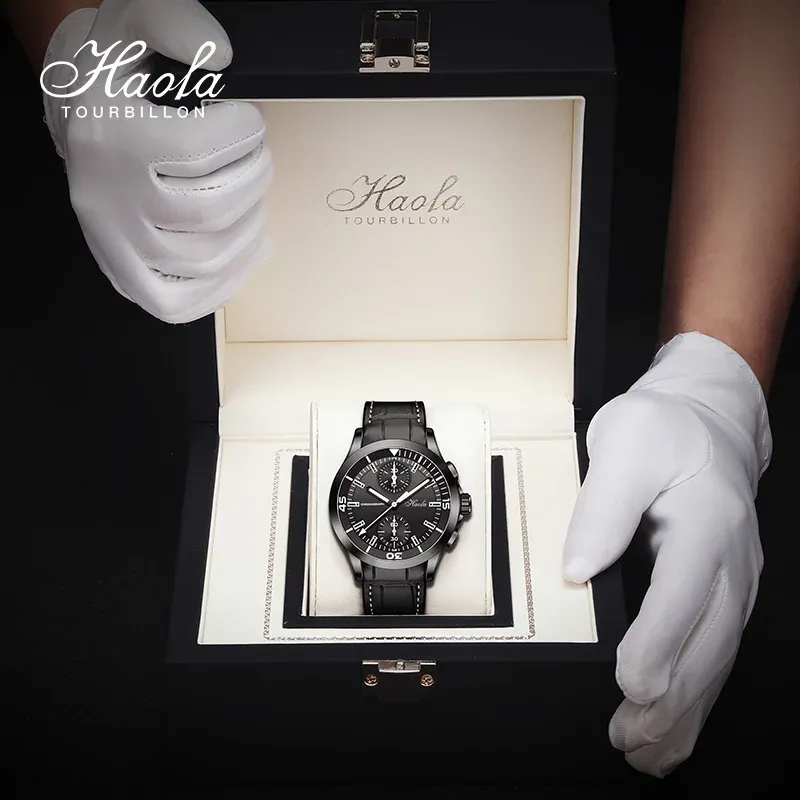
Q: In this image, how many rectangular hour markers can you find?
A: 10